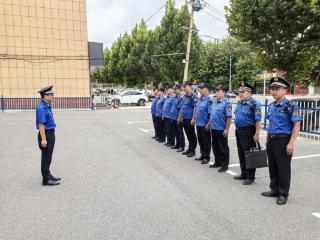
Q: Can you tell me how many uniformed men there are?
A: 10